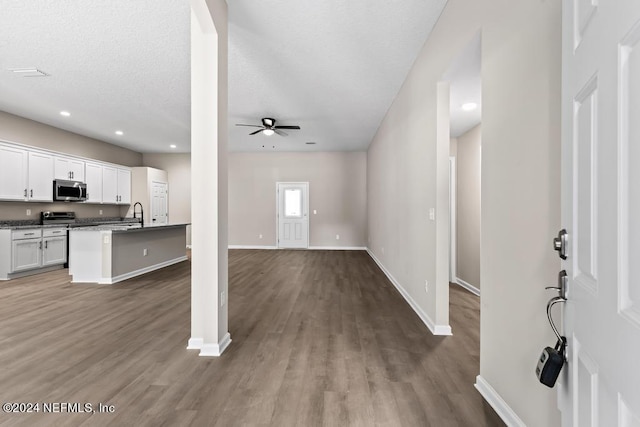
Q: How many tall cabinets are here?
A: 5